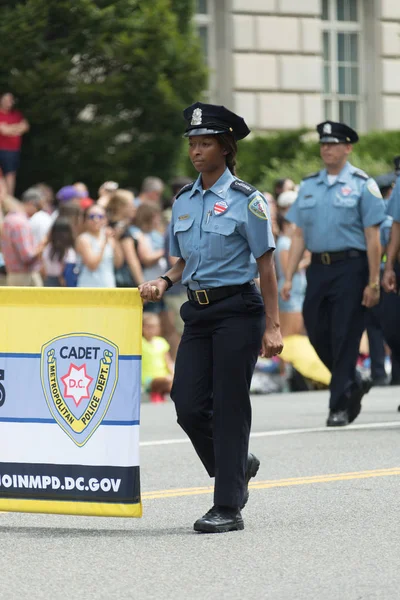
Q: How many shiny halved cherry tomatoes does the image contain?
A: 0